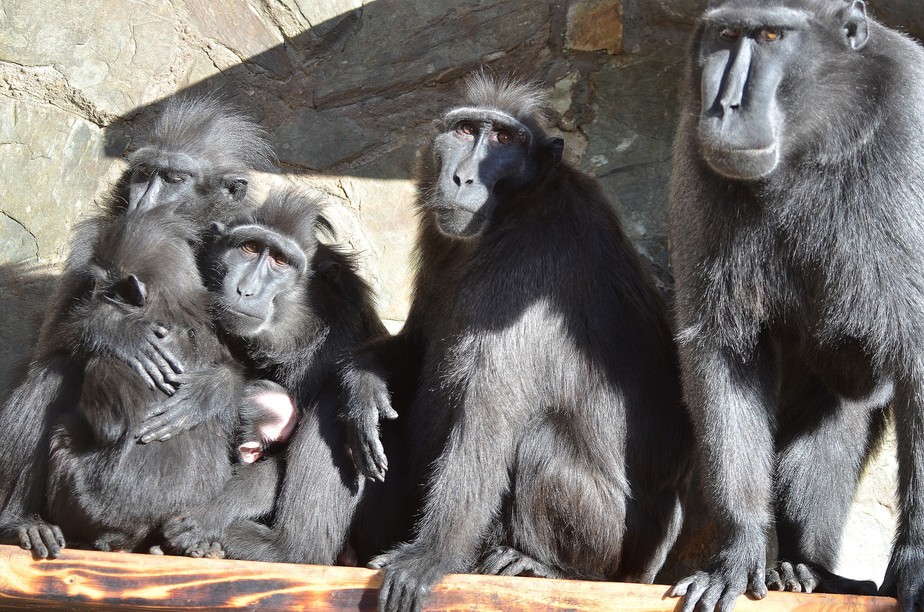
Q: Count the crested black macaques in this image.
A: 6